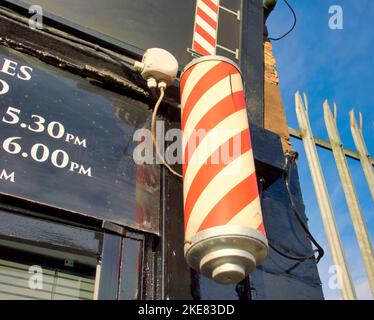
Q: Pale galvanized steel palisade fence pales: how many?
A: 3